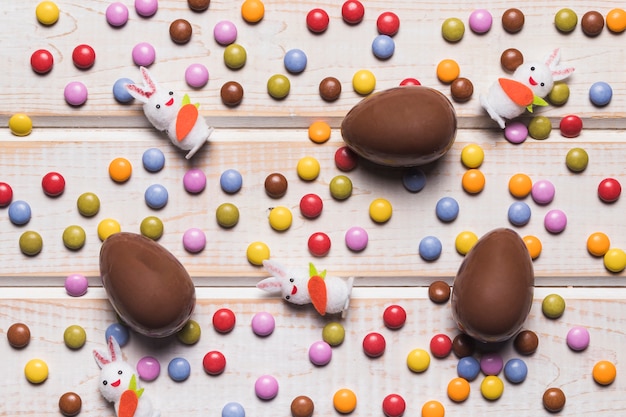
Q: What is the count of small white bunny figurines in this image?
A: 4